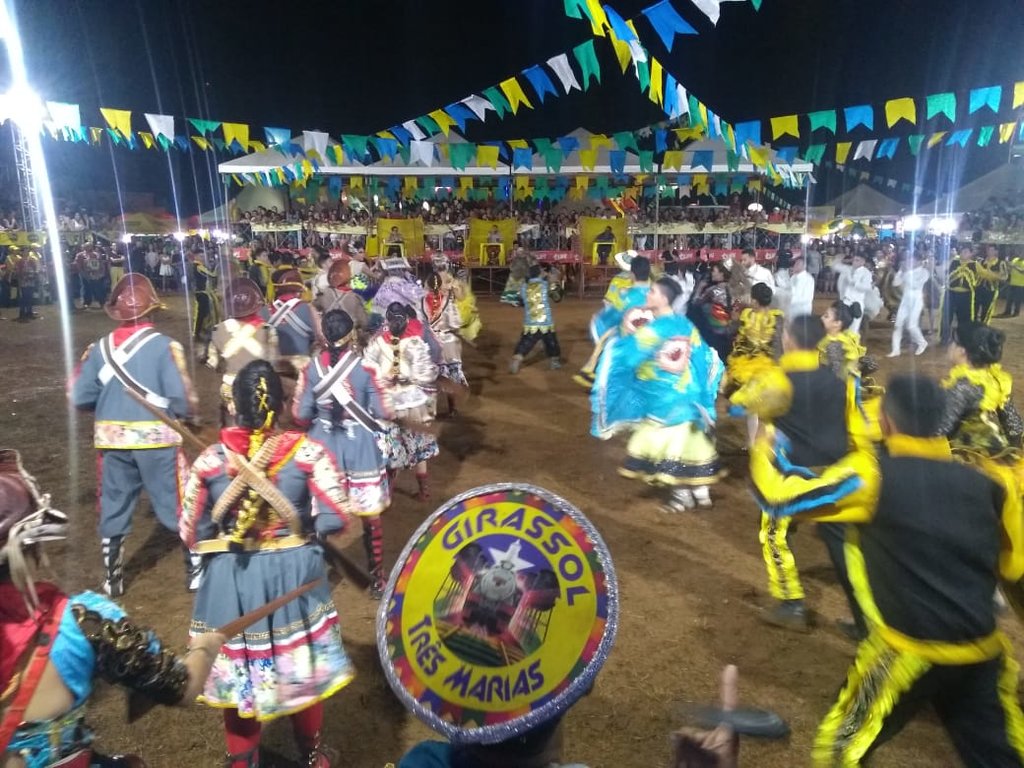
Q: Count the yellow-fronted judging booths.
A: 3